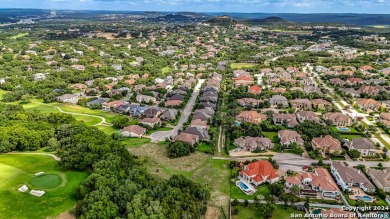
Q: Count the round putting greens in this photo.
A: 1